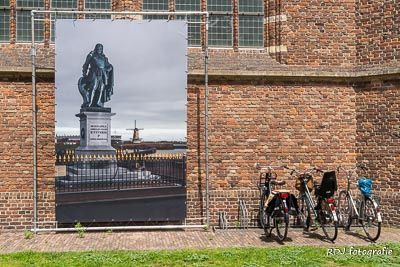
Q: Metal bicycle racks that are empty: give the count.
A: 2